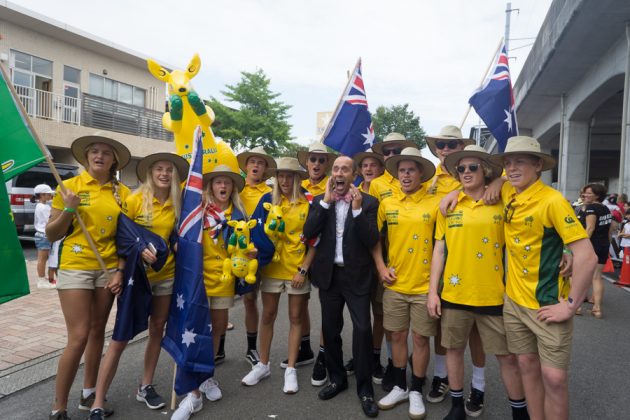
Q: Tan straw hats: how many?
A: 12